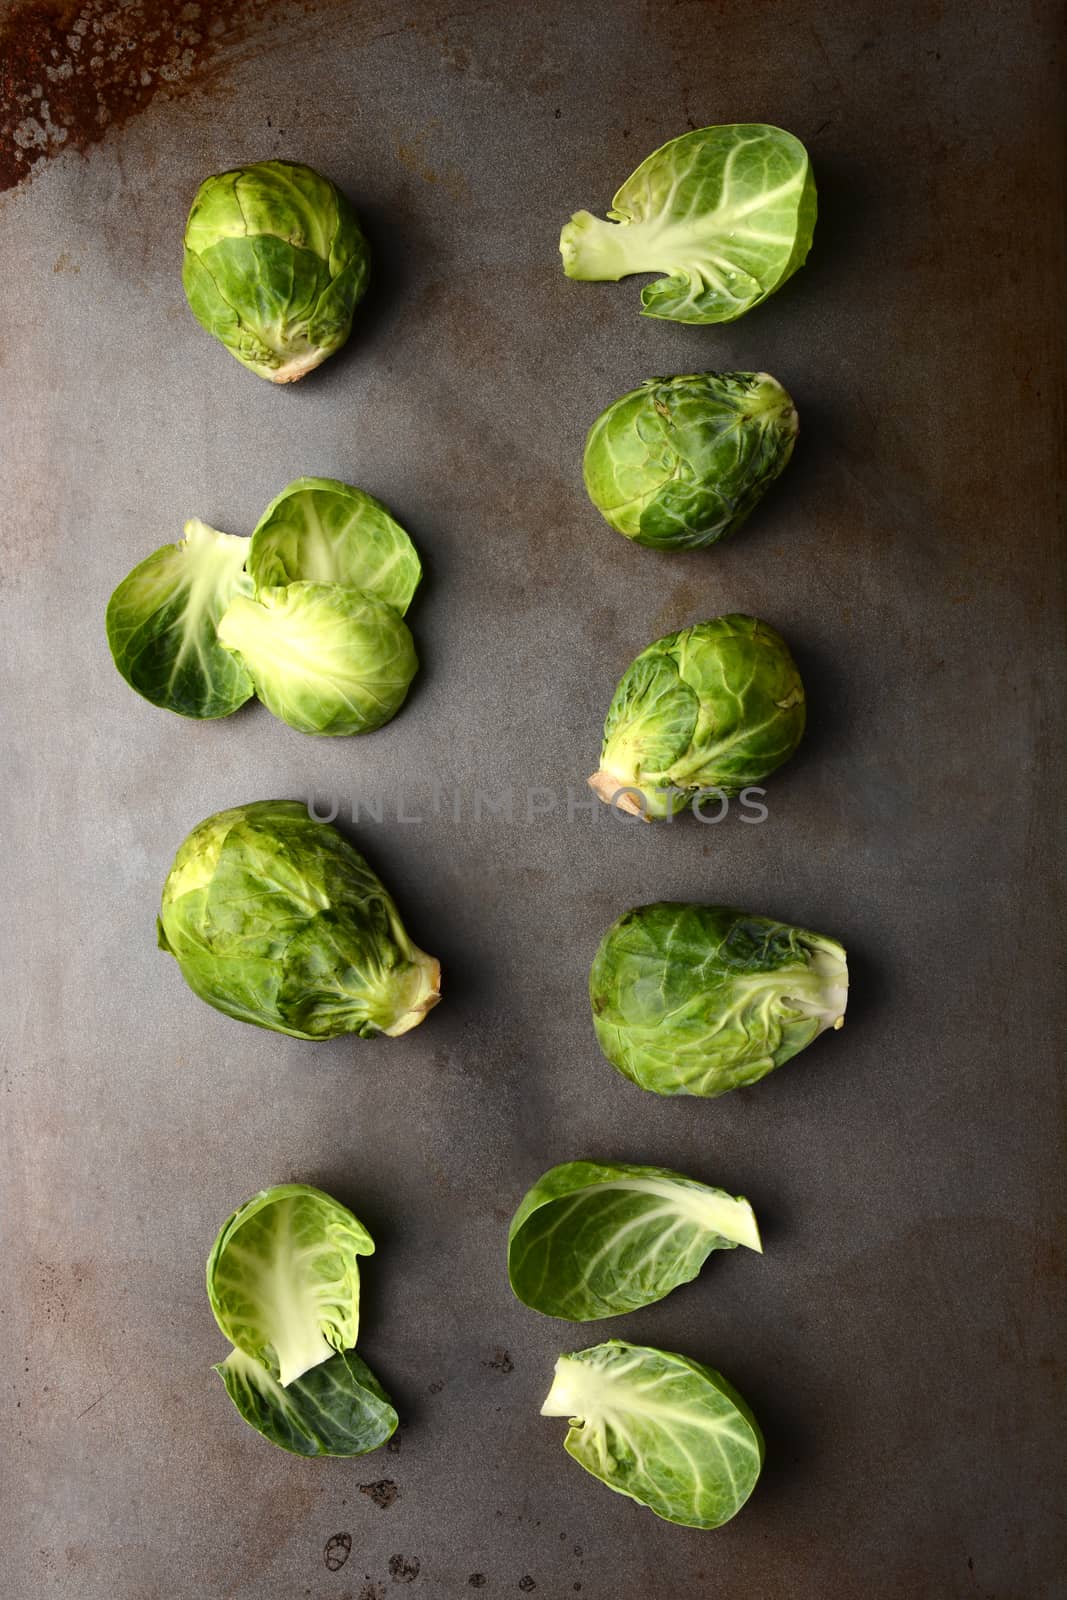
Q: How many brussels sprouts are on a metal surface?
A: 5